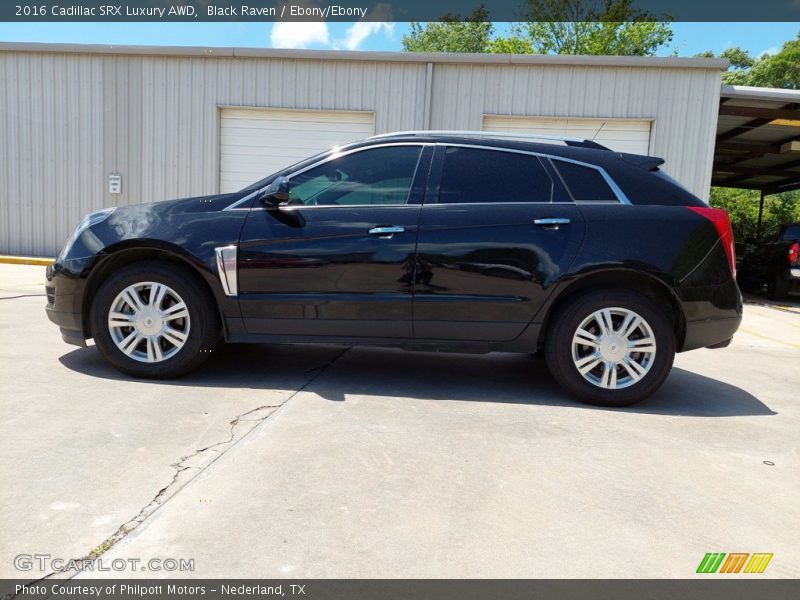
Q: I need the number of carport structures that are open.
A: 1